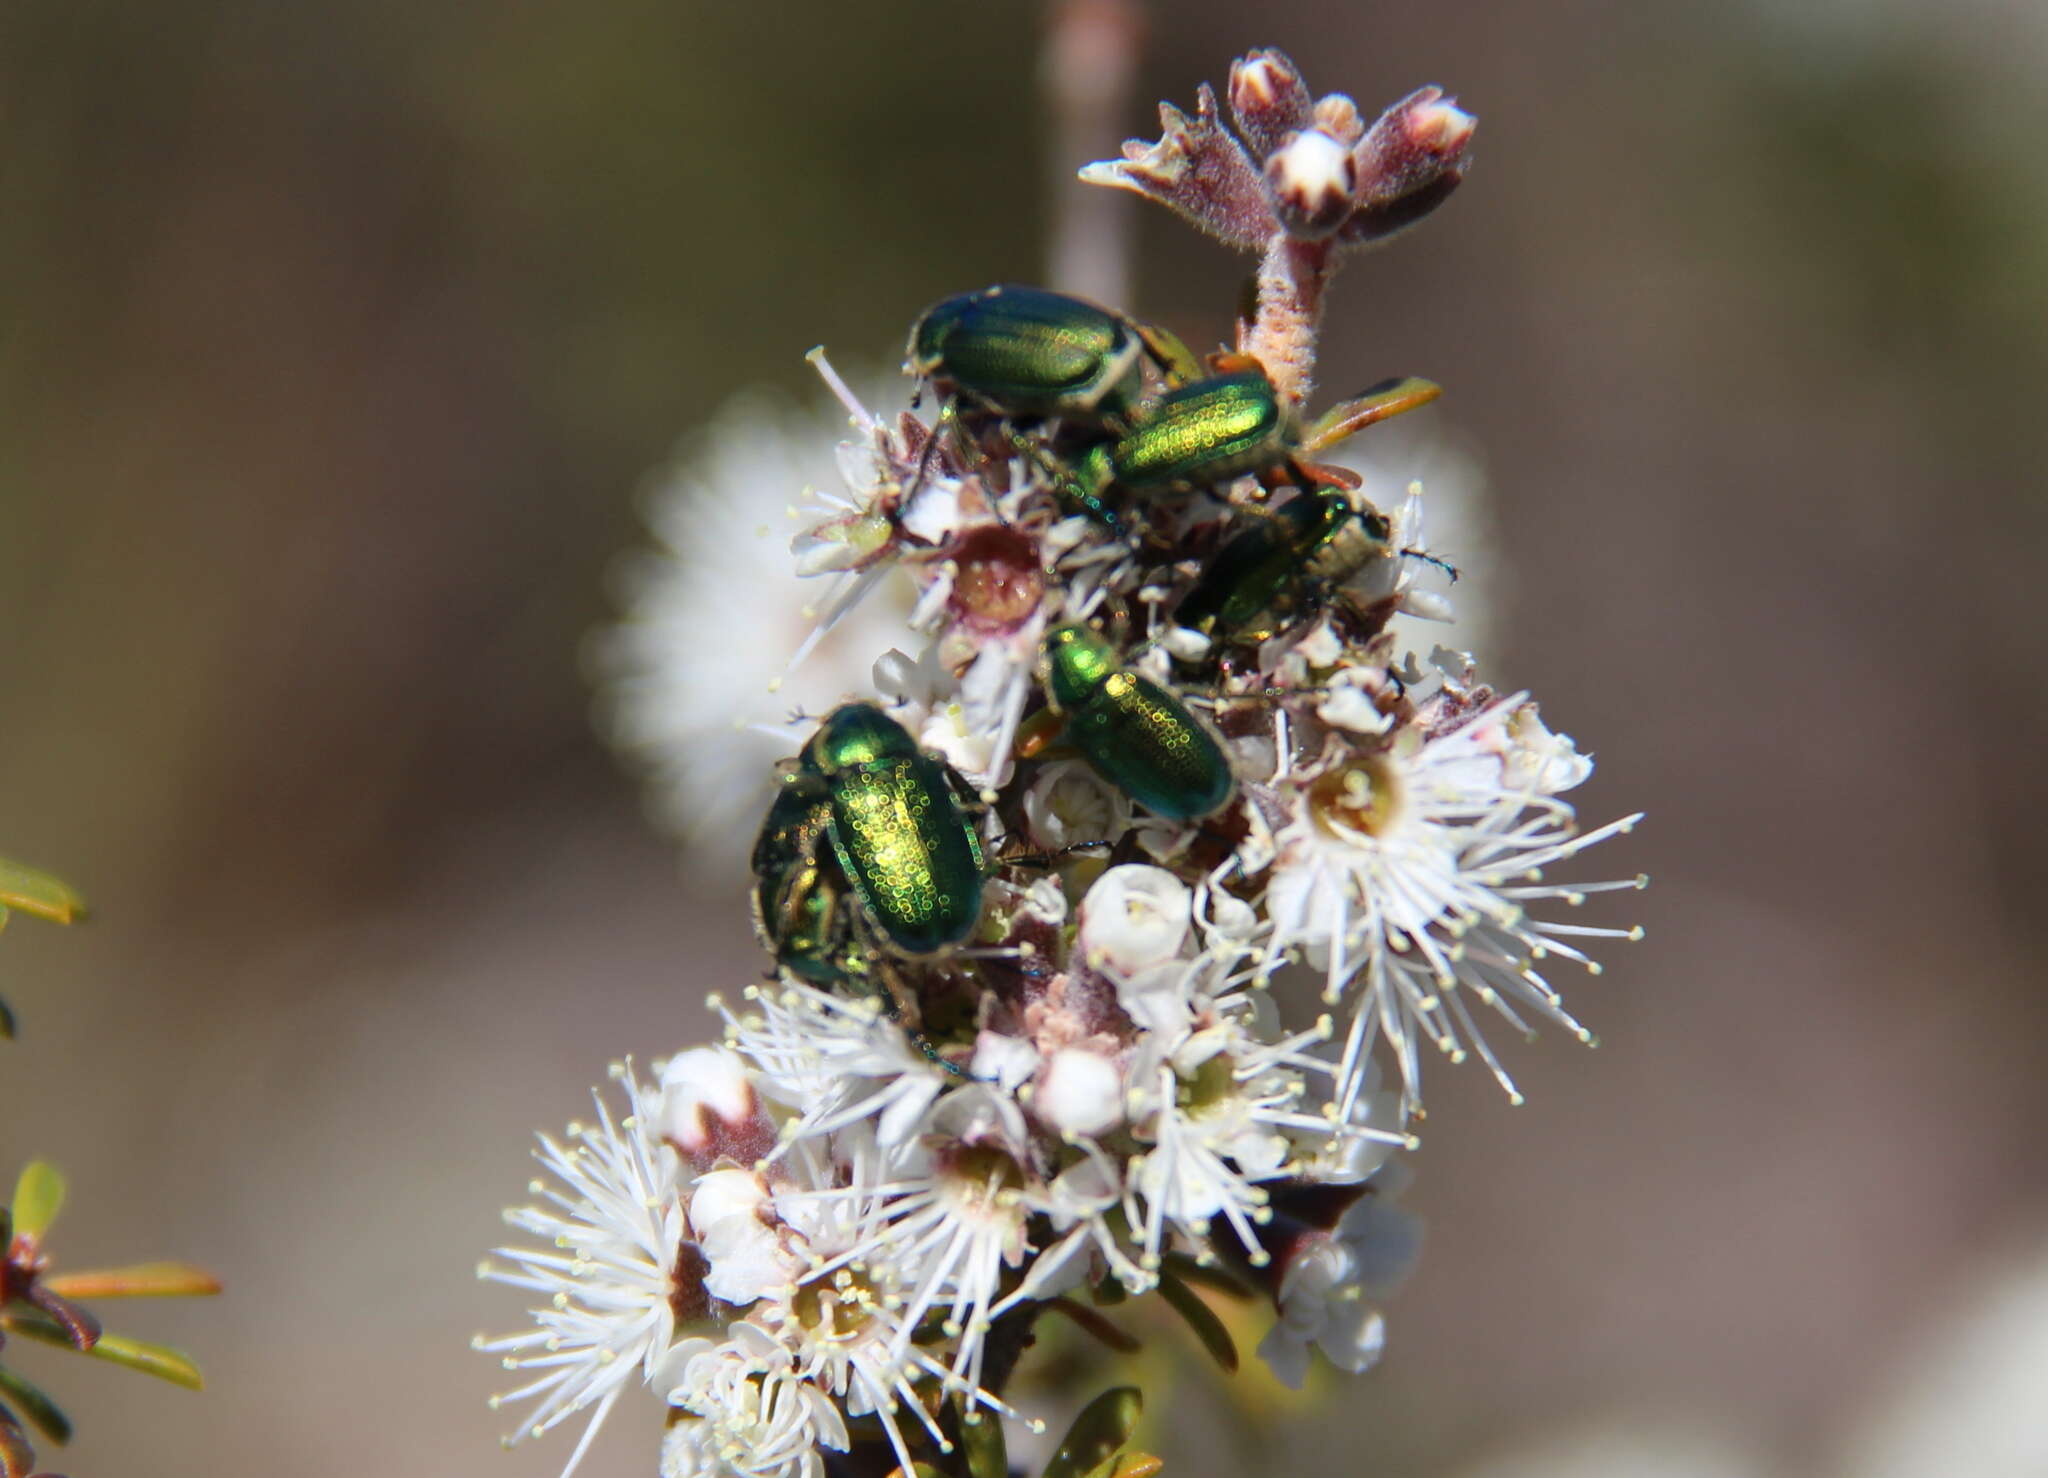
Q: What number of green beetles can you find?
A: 6